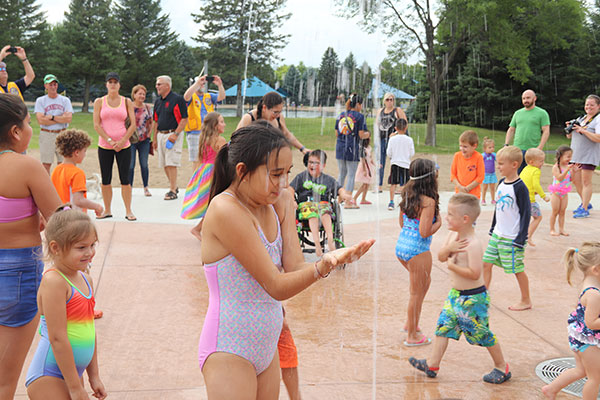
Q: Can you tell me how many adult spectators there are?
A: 11